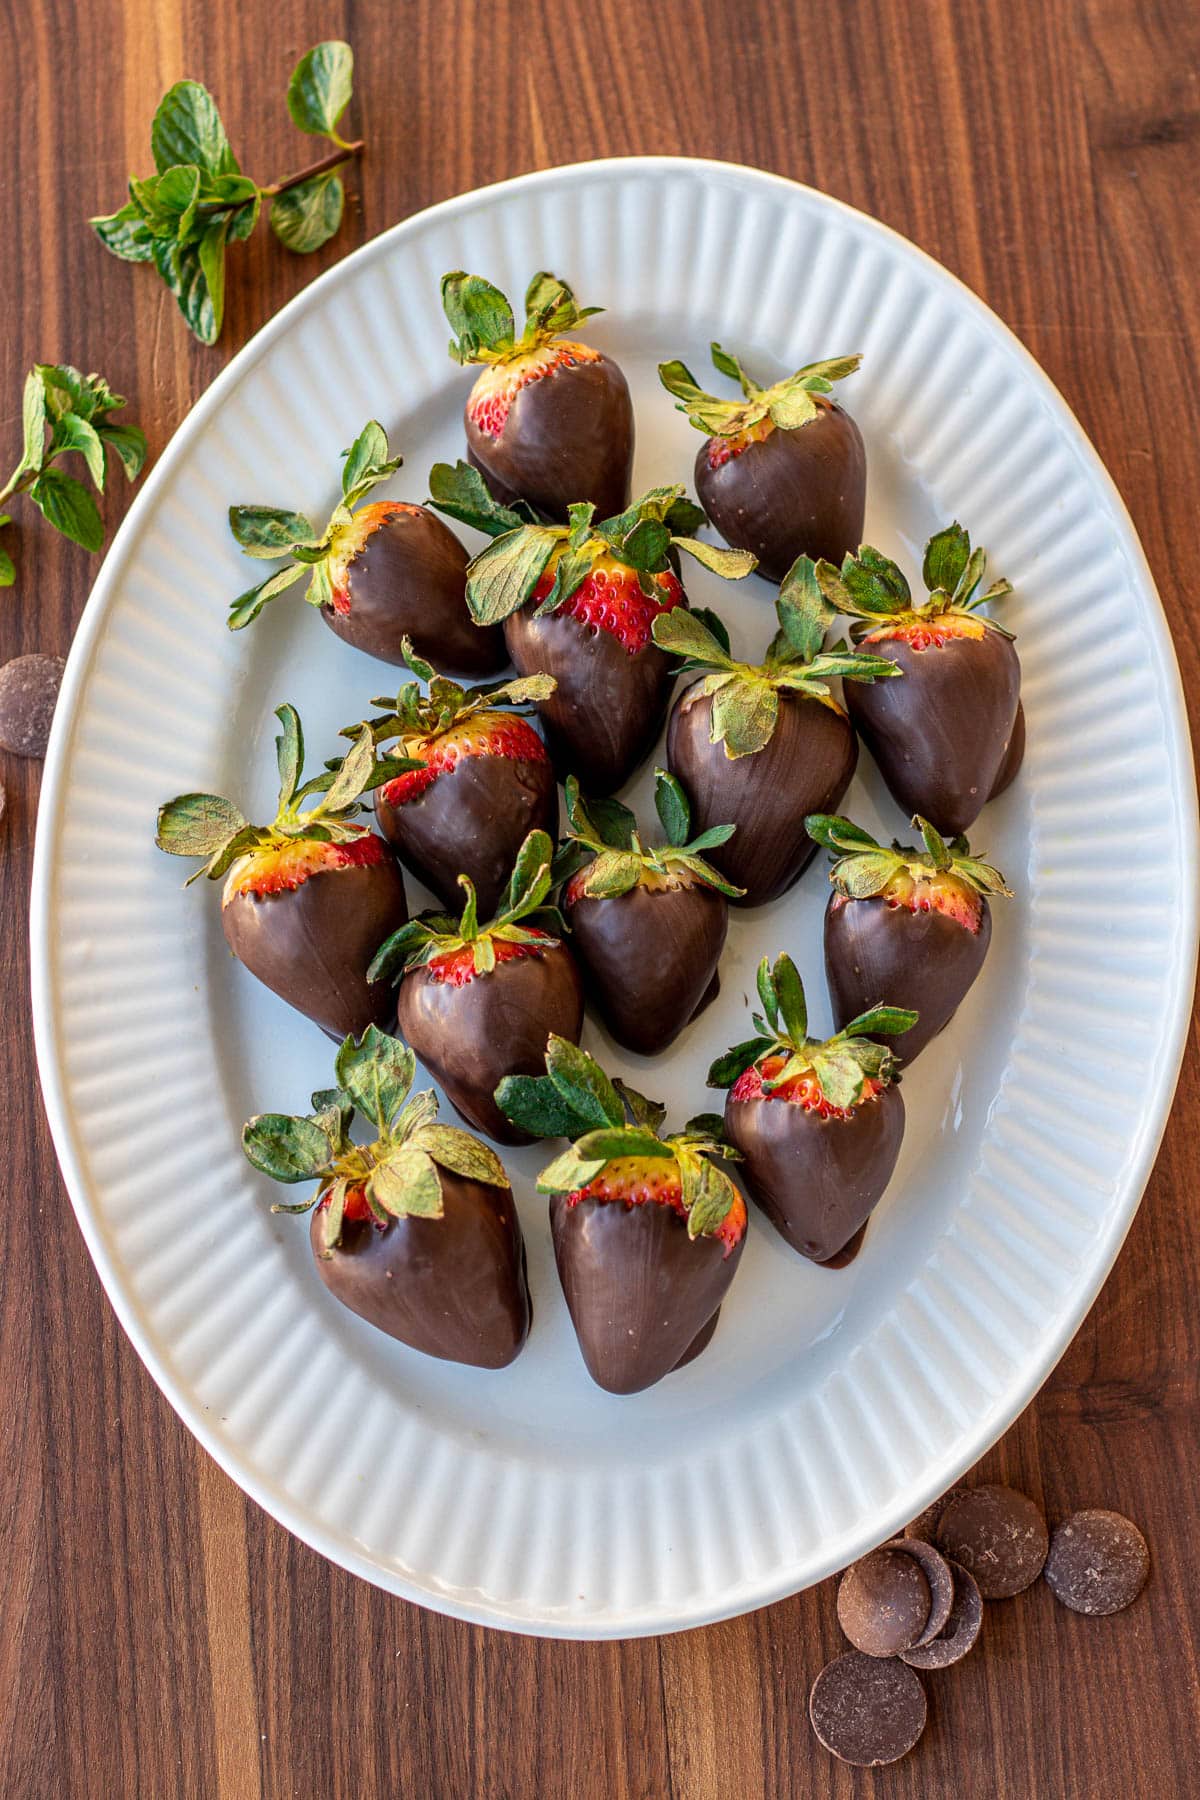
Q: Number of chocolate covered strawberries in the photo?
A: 14